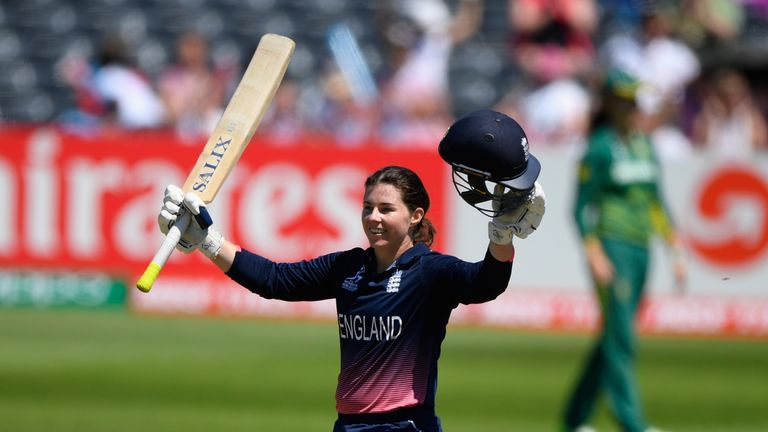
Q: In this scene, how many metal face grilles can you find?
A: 1